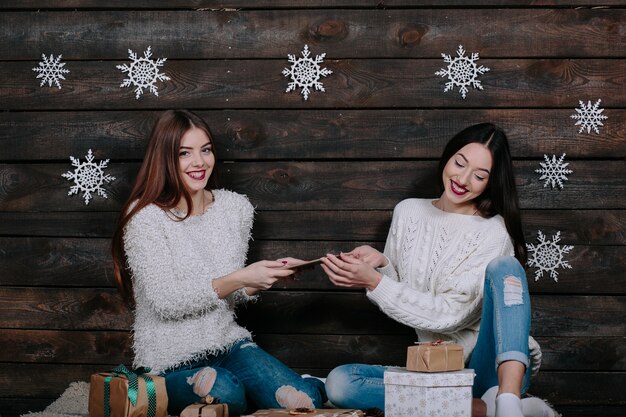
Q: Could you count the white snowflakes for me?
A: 8